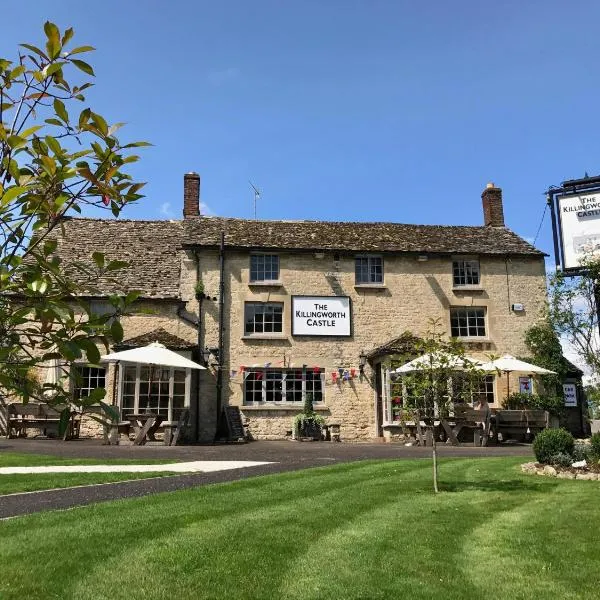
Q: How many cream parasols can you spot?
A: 3